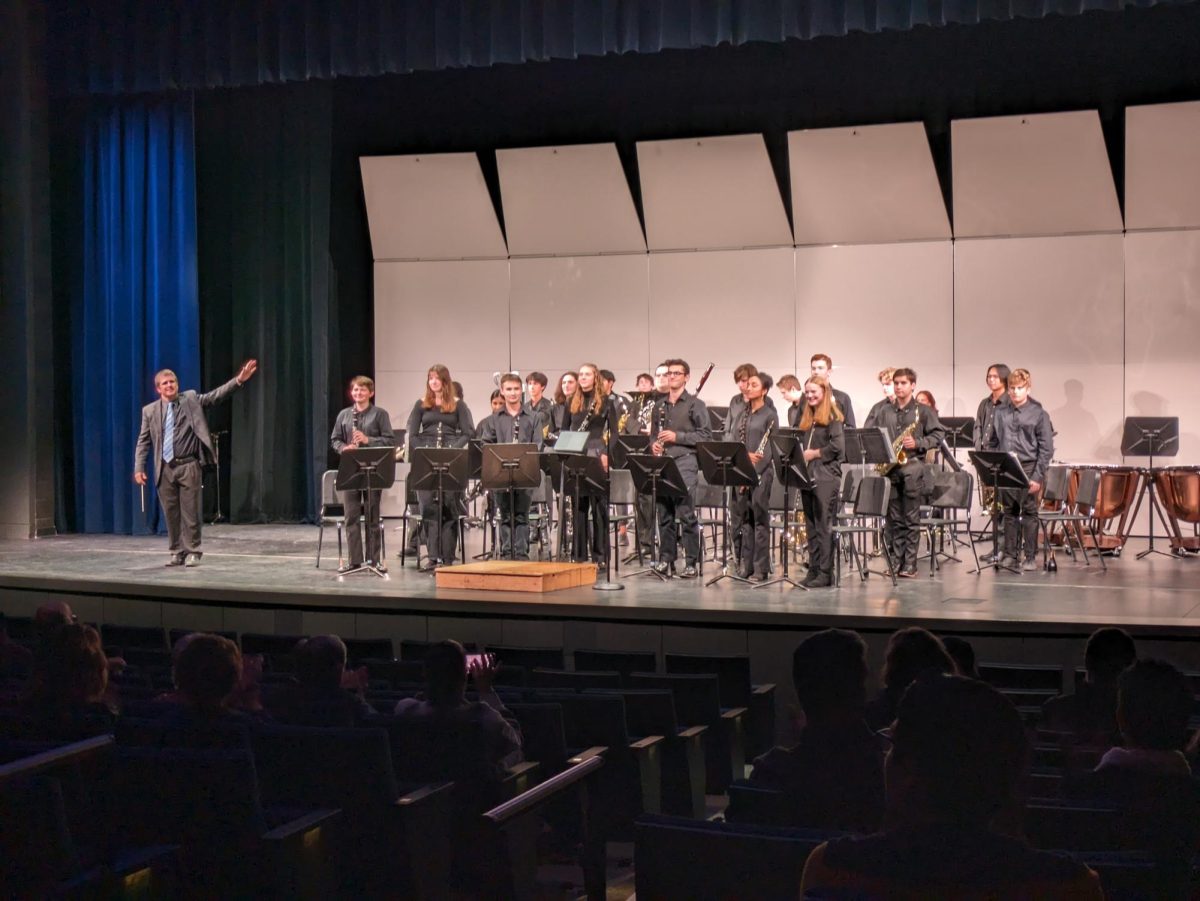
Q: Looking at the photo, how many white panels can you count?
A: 12